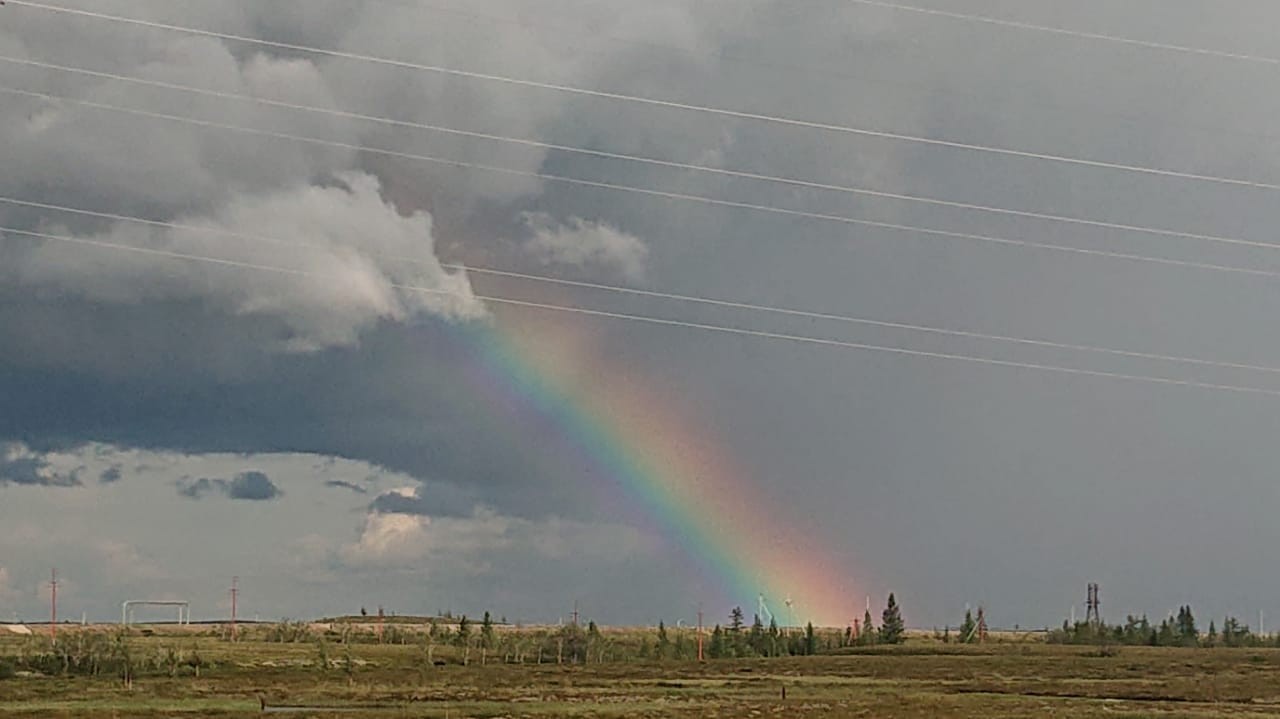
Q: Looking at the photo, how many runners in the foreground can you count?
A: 0